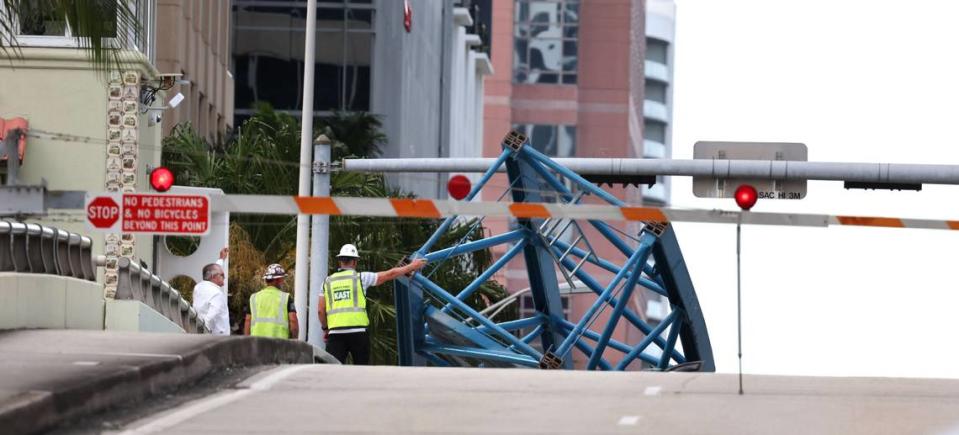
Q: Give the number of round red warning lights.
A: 3